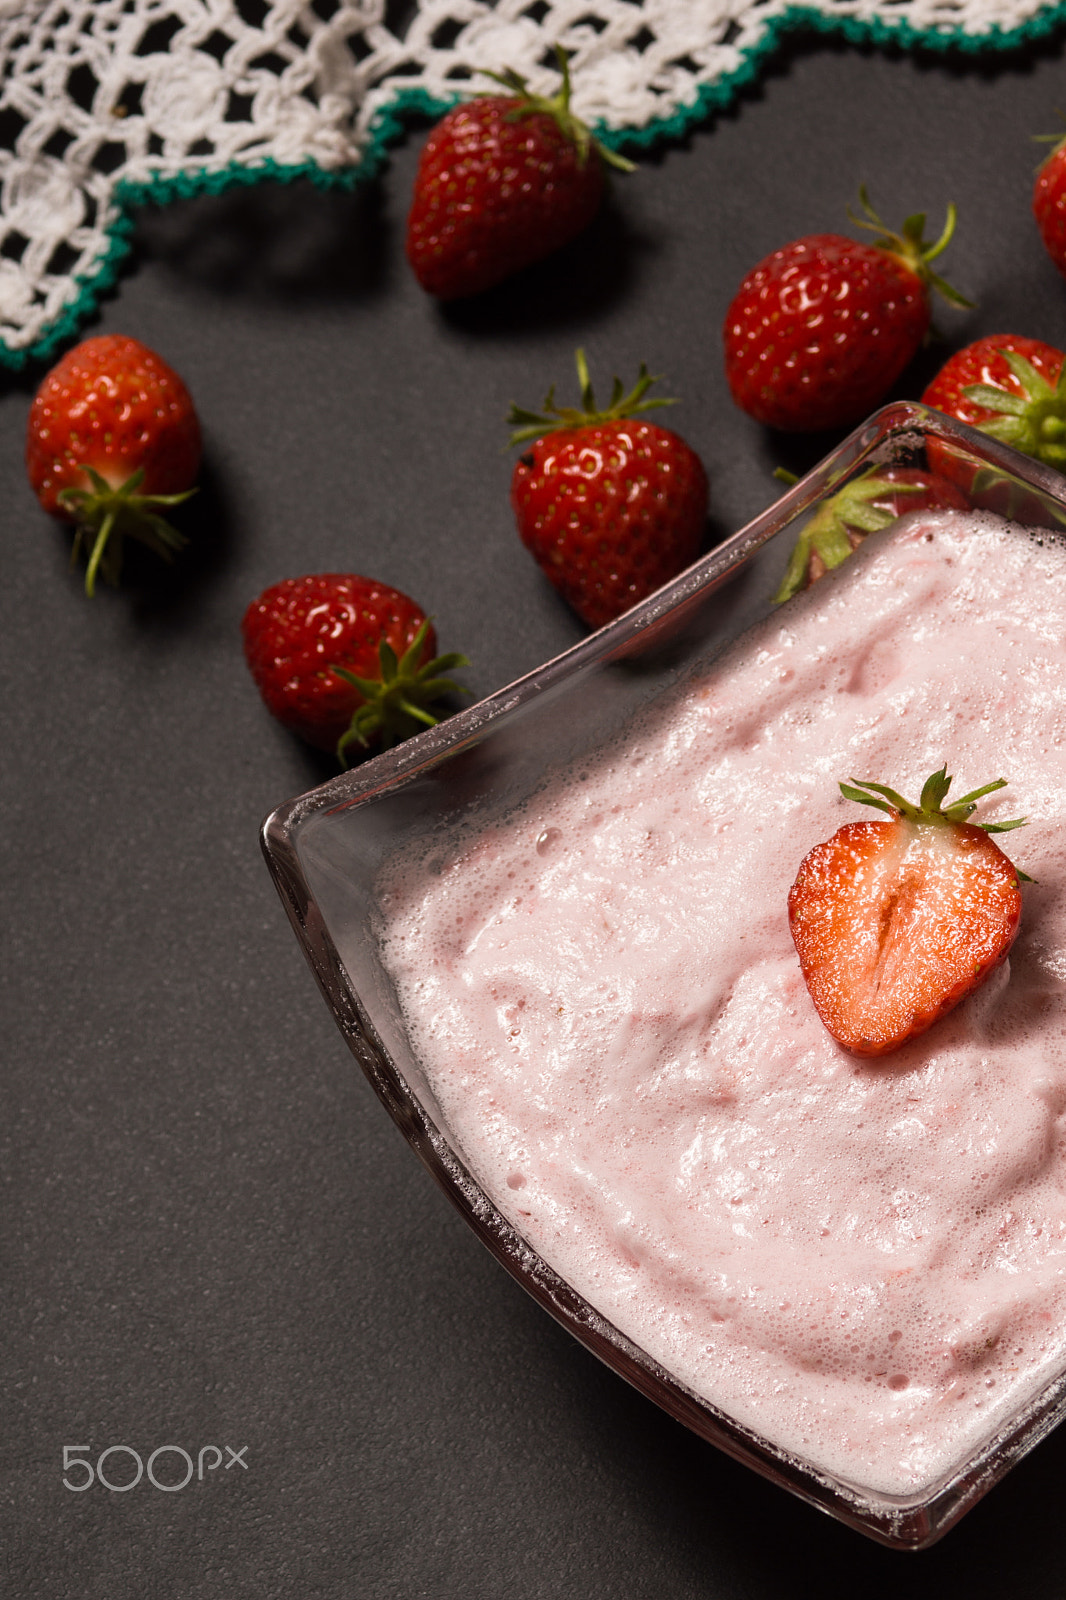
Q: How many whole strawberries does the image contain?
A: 8